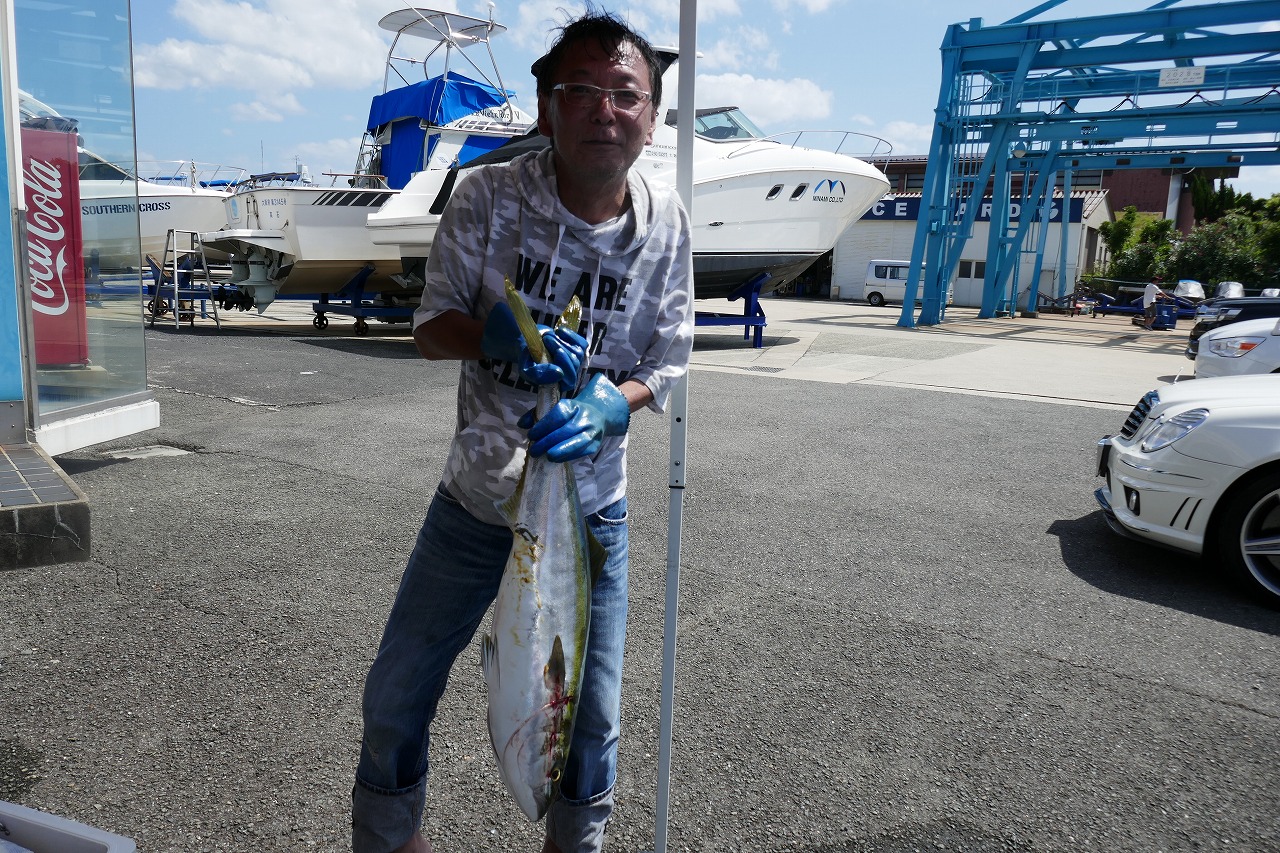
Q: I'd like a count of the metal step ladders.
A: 1